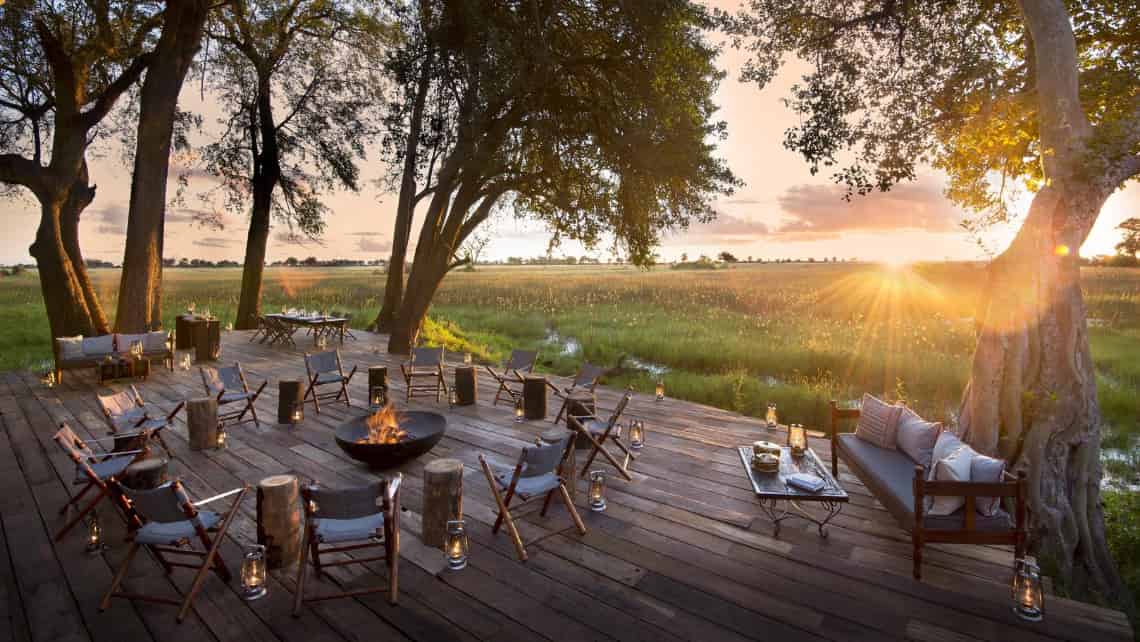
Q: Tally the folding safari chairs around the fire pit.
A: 11